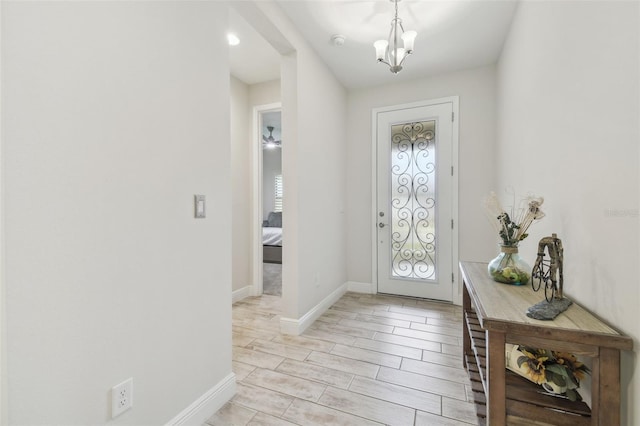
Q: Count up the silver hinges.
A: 4